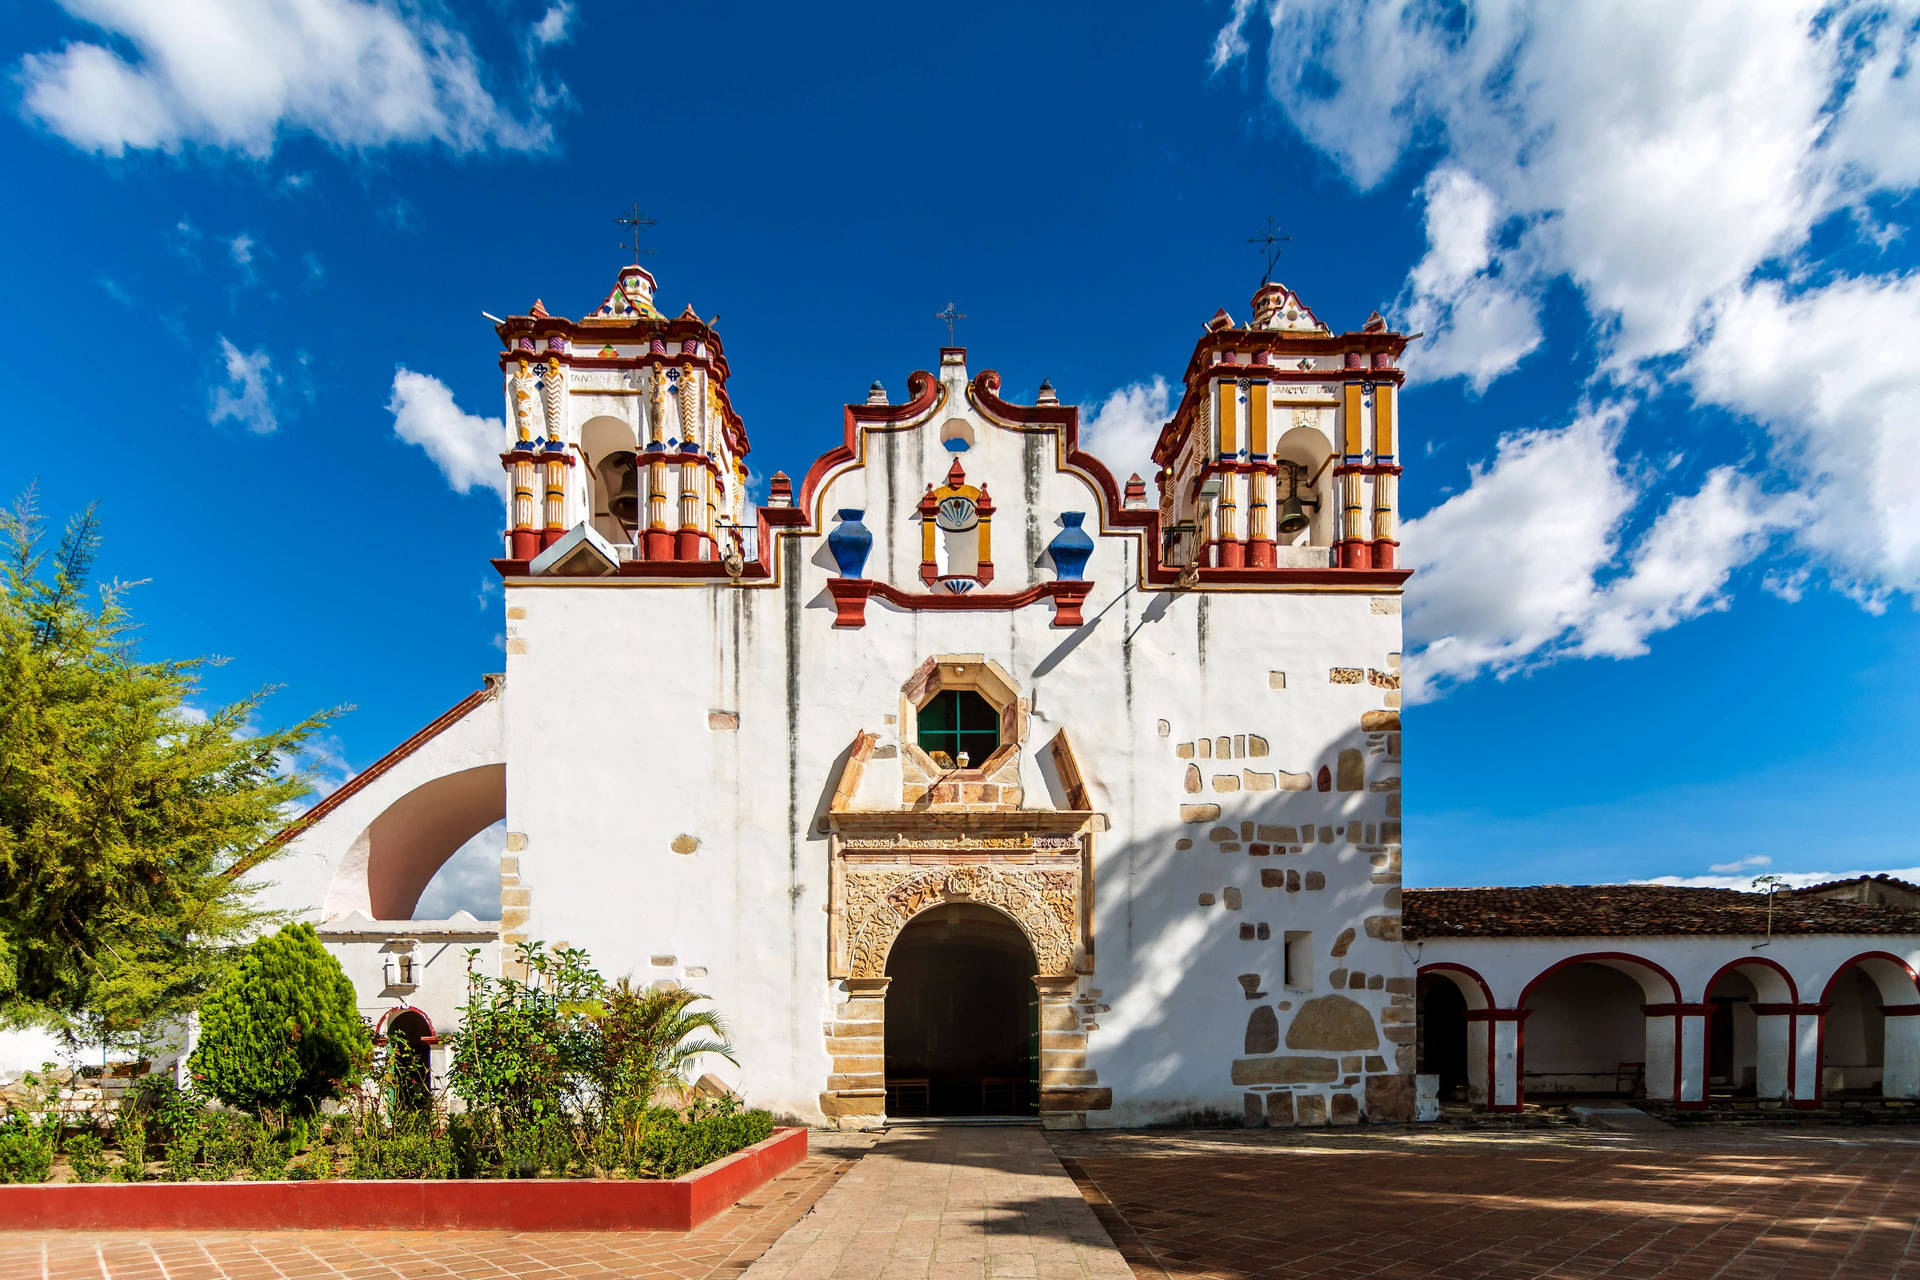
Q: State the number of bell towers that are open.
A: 2